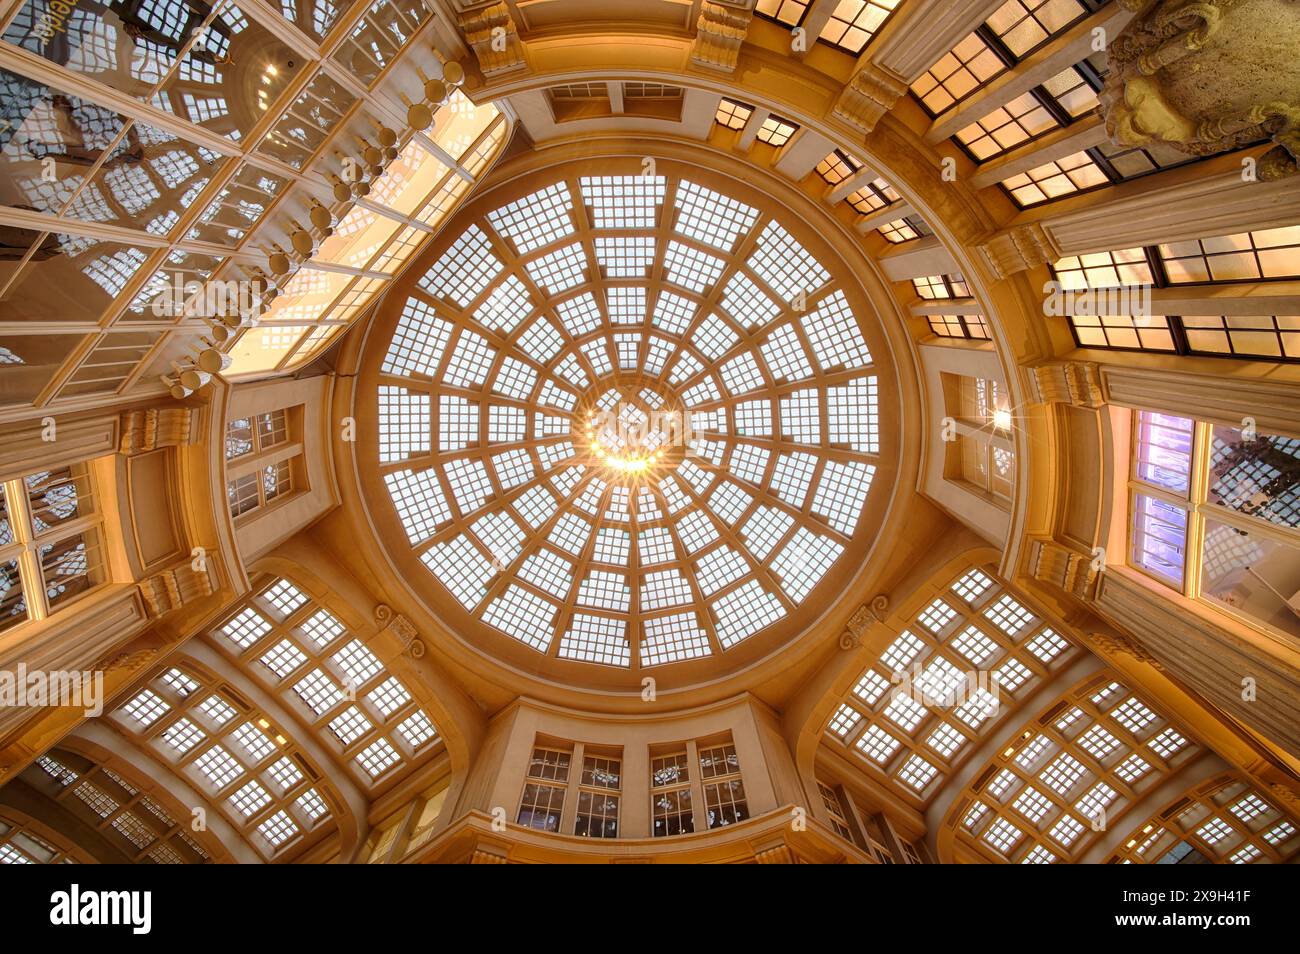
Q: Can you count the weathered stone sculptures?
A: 1